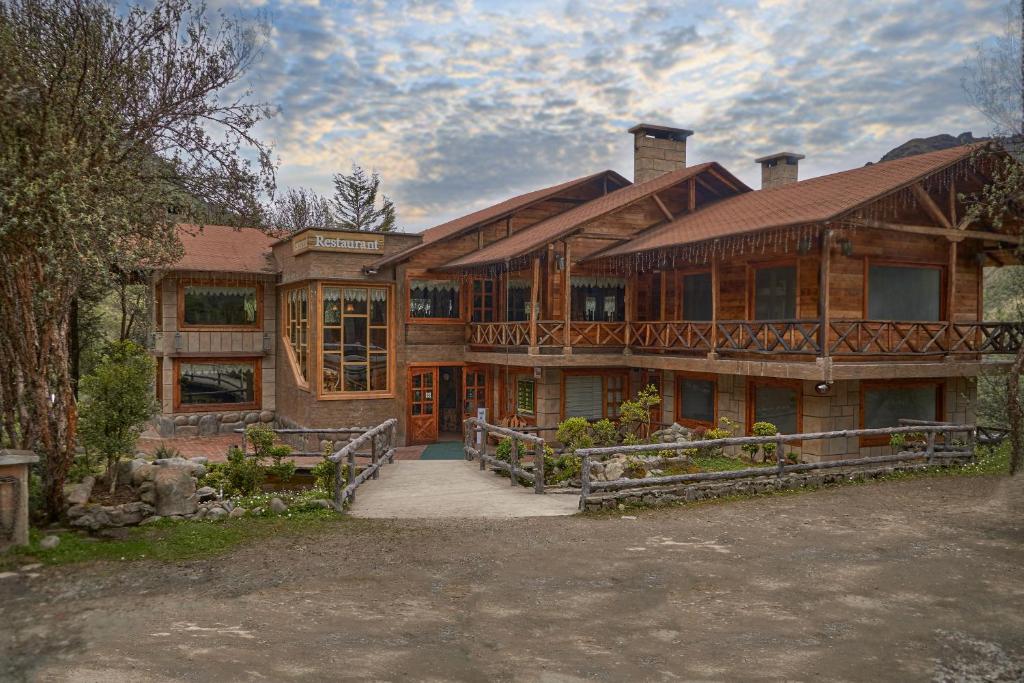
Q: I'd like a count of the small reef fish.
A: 0